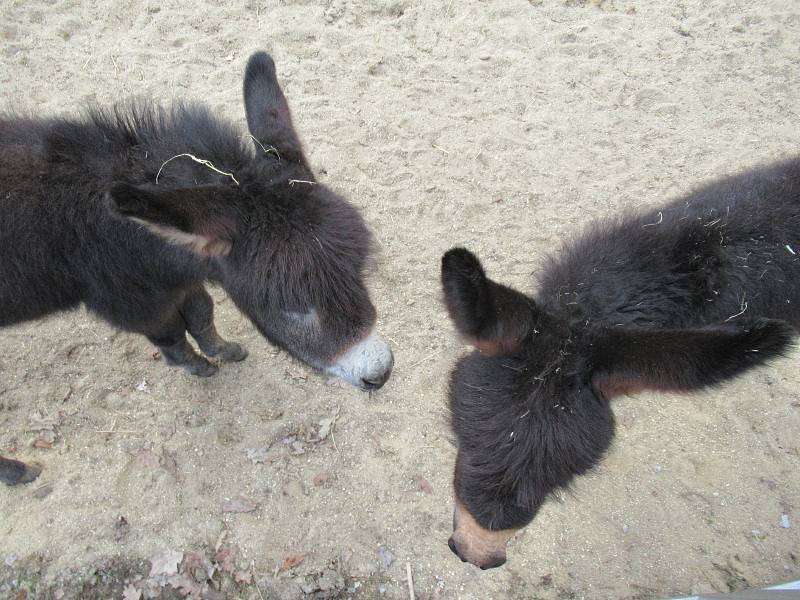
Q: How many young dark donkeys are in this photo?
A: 2